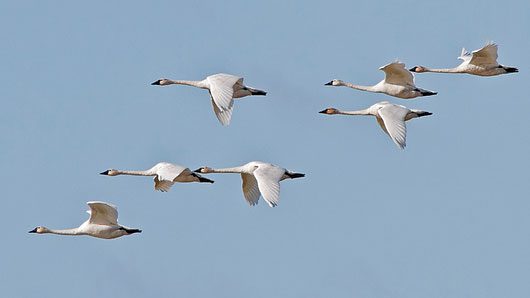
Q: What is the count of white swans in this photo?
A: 7